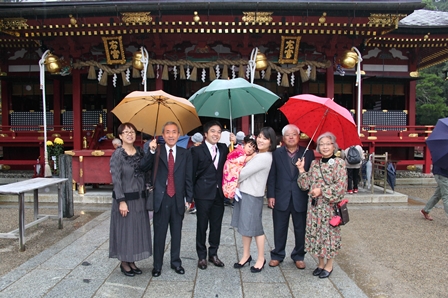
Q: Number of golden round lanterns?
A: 4